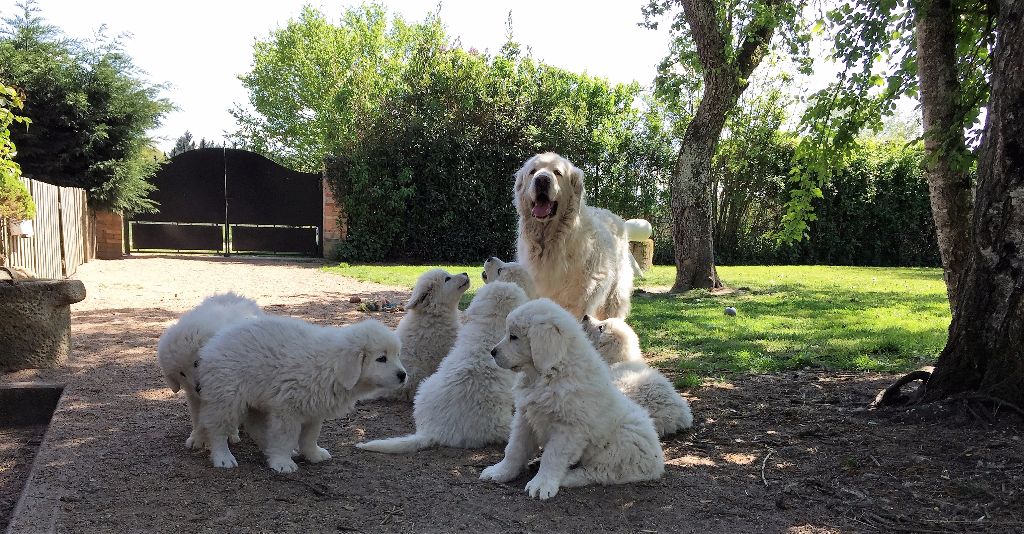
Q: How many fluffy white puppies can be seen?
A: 7